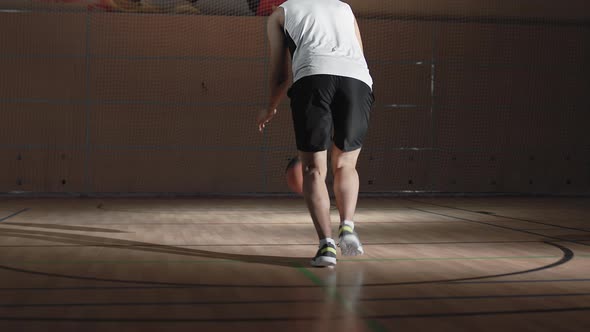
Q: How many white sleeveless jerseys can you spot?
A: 1